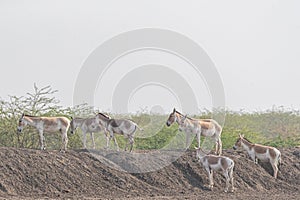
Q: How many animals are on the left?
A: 3